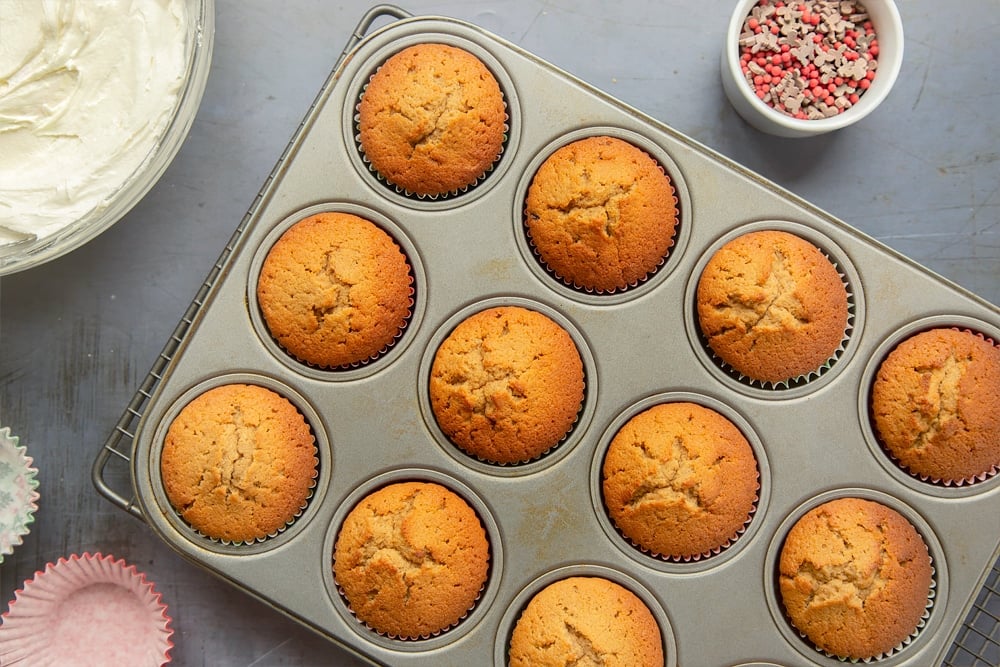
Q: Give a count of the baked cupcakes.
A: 11